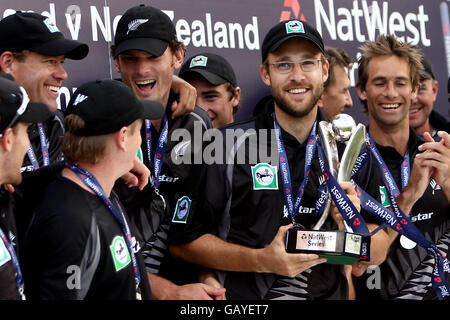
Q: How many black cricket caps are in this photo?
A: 7